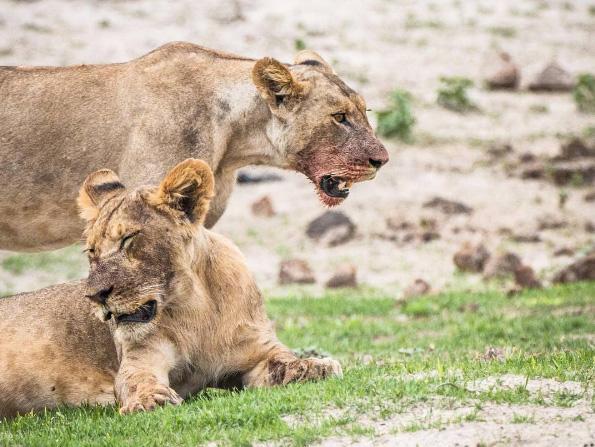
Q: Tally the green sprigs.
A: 3